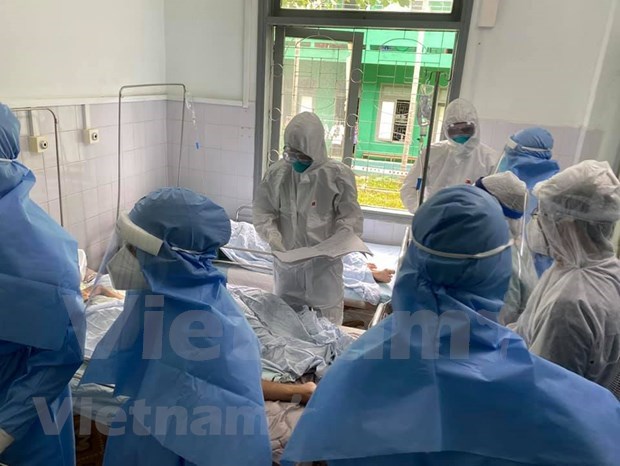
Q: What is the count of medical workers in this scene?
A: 8